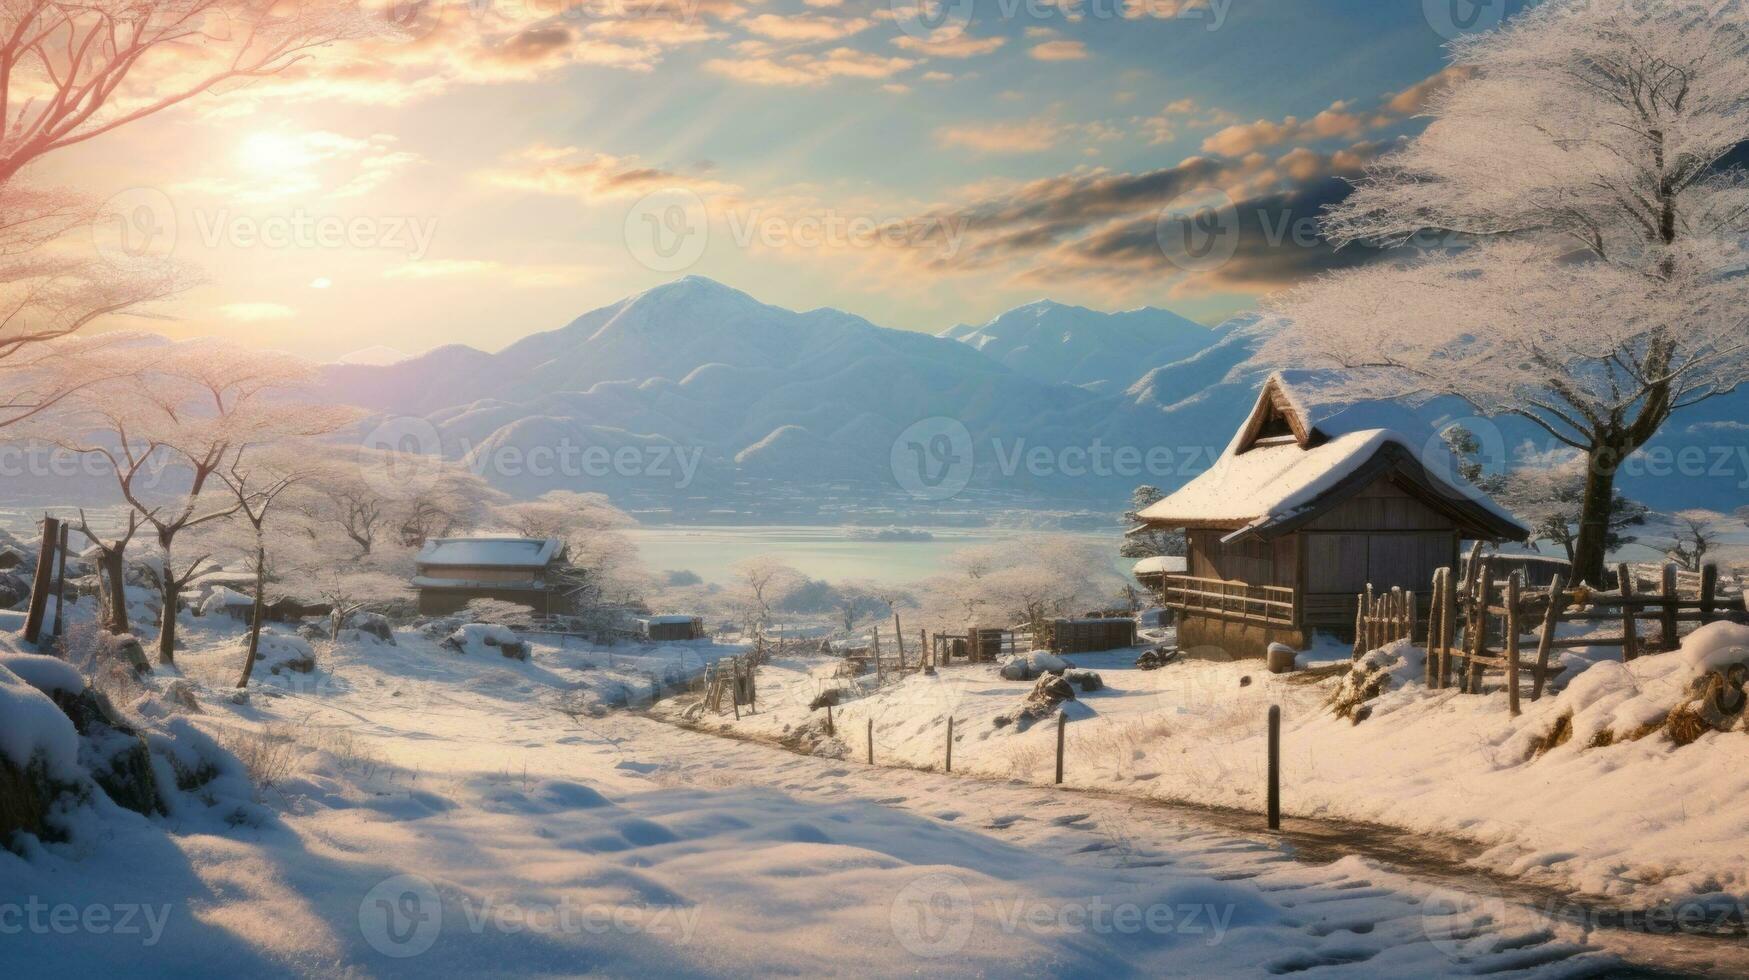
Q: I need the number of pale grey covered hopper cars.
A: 0